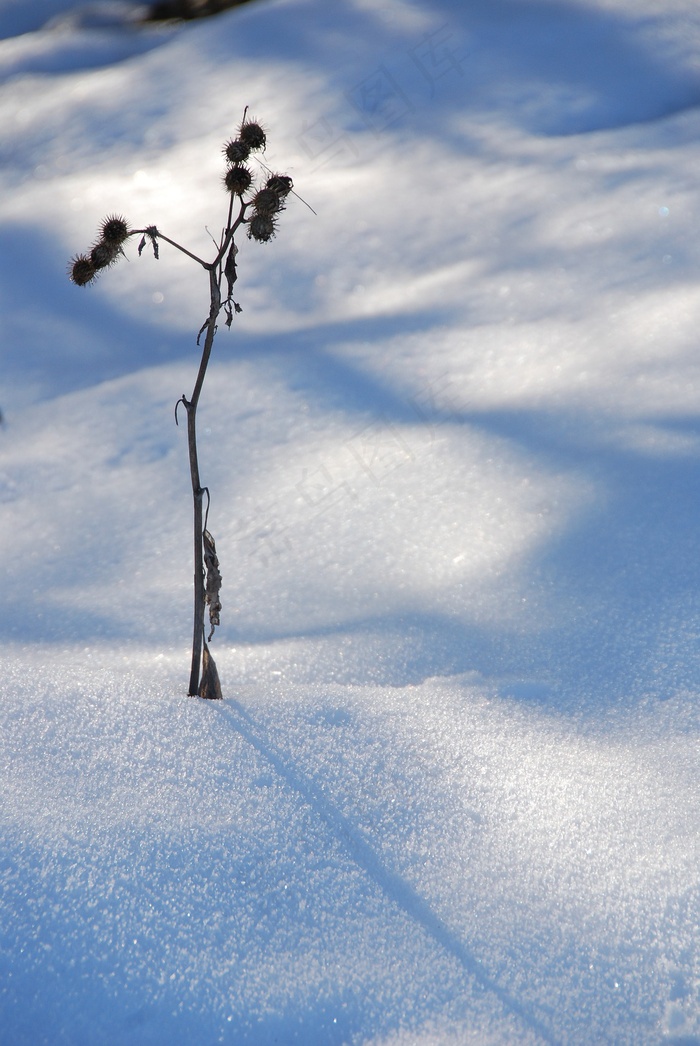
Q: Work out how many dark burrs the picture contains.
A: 9